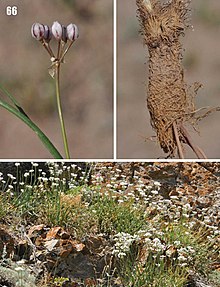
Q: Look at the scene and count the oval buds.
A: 5